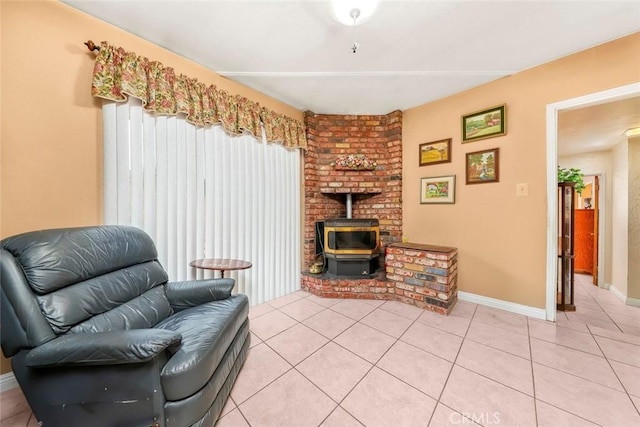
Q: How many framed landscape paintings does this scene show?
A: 4